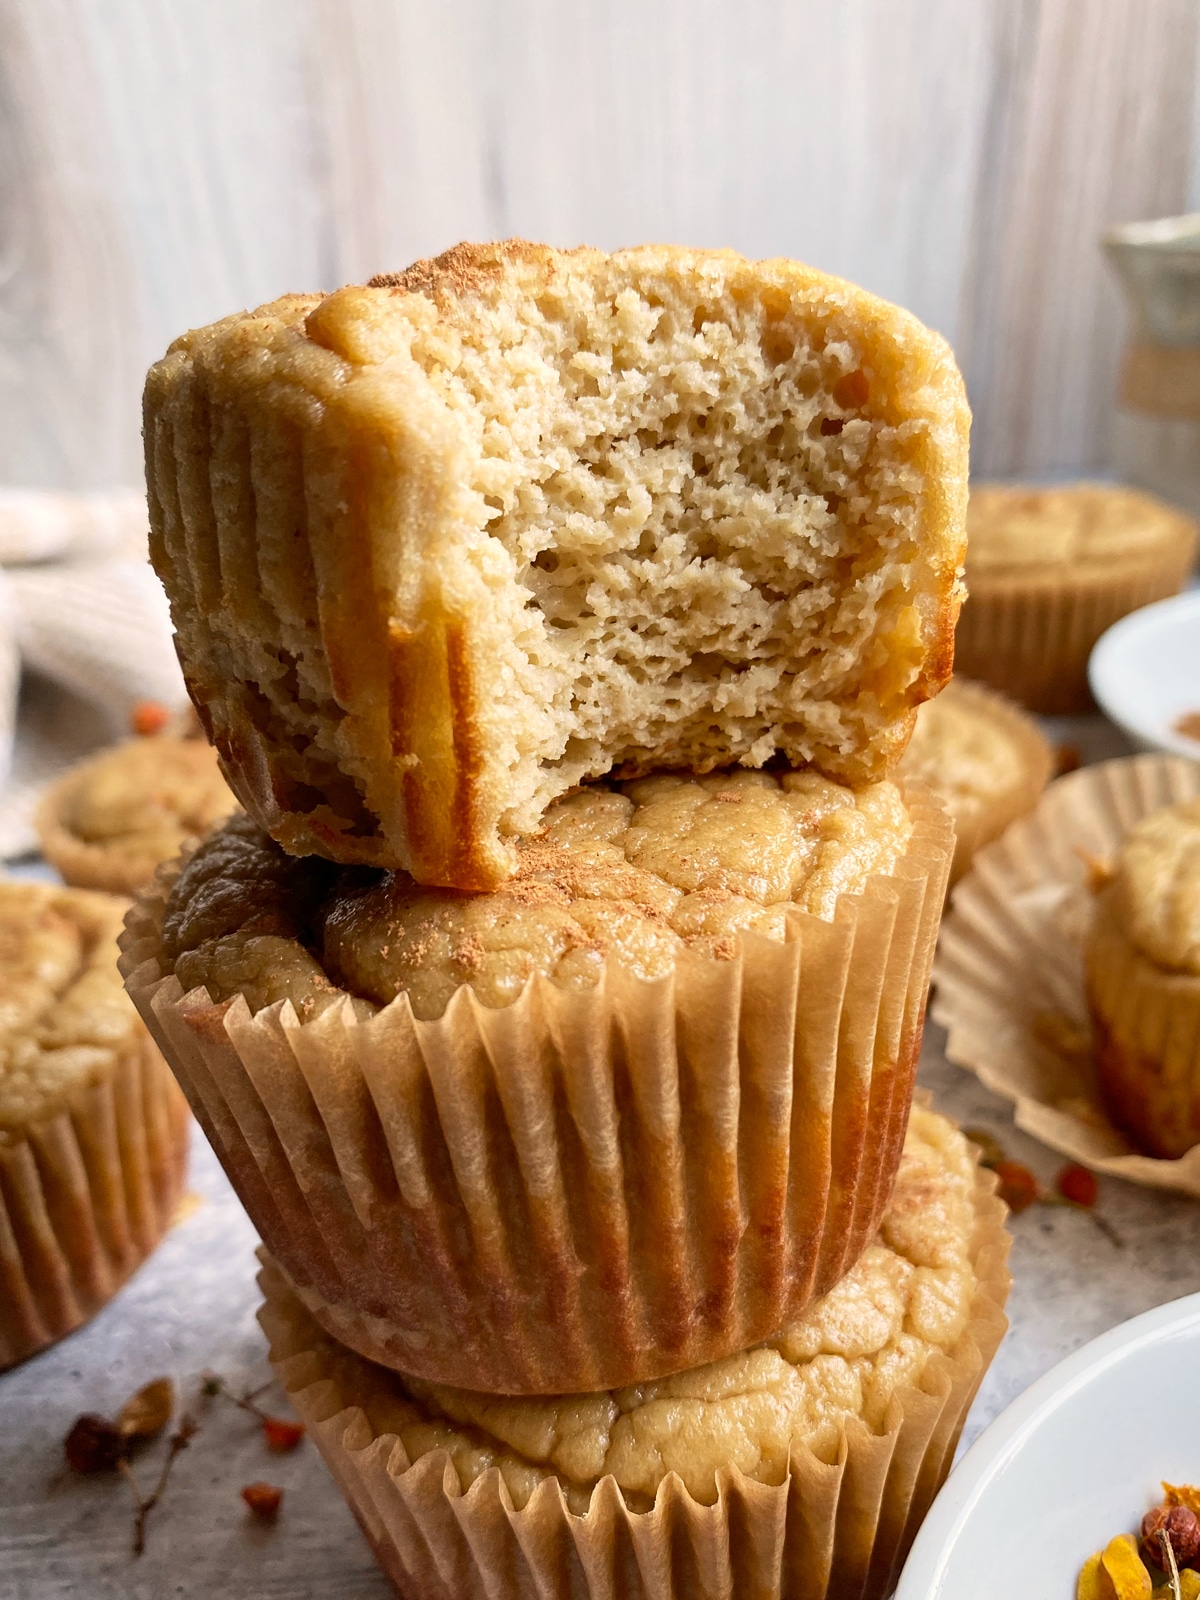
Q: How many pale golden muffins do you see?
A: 8